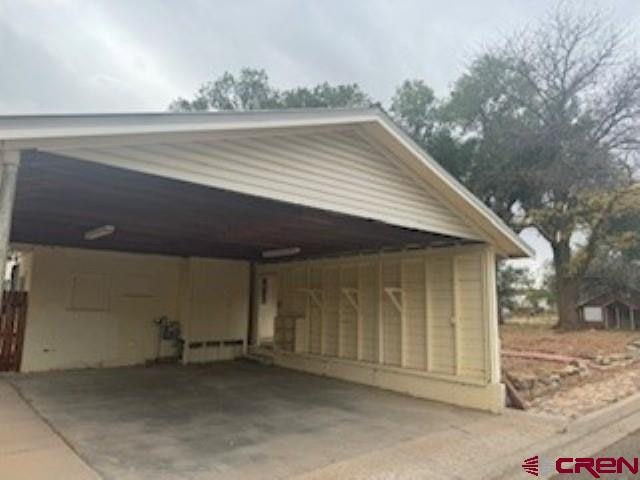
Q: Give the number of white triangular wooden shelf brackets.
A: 3